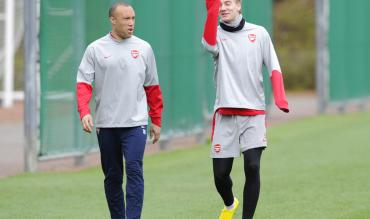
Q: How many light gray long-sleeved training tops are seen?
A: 2